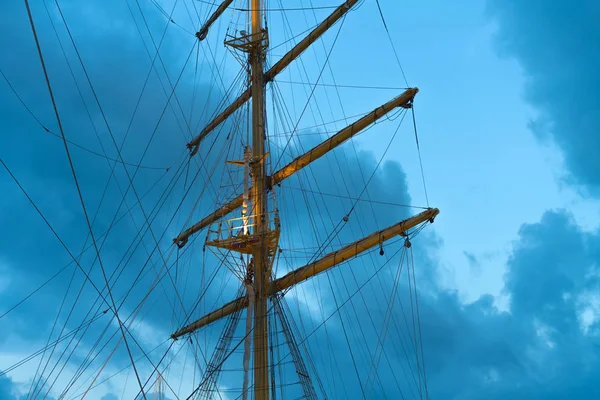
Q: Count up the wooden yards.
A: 4